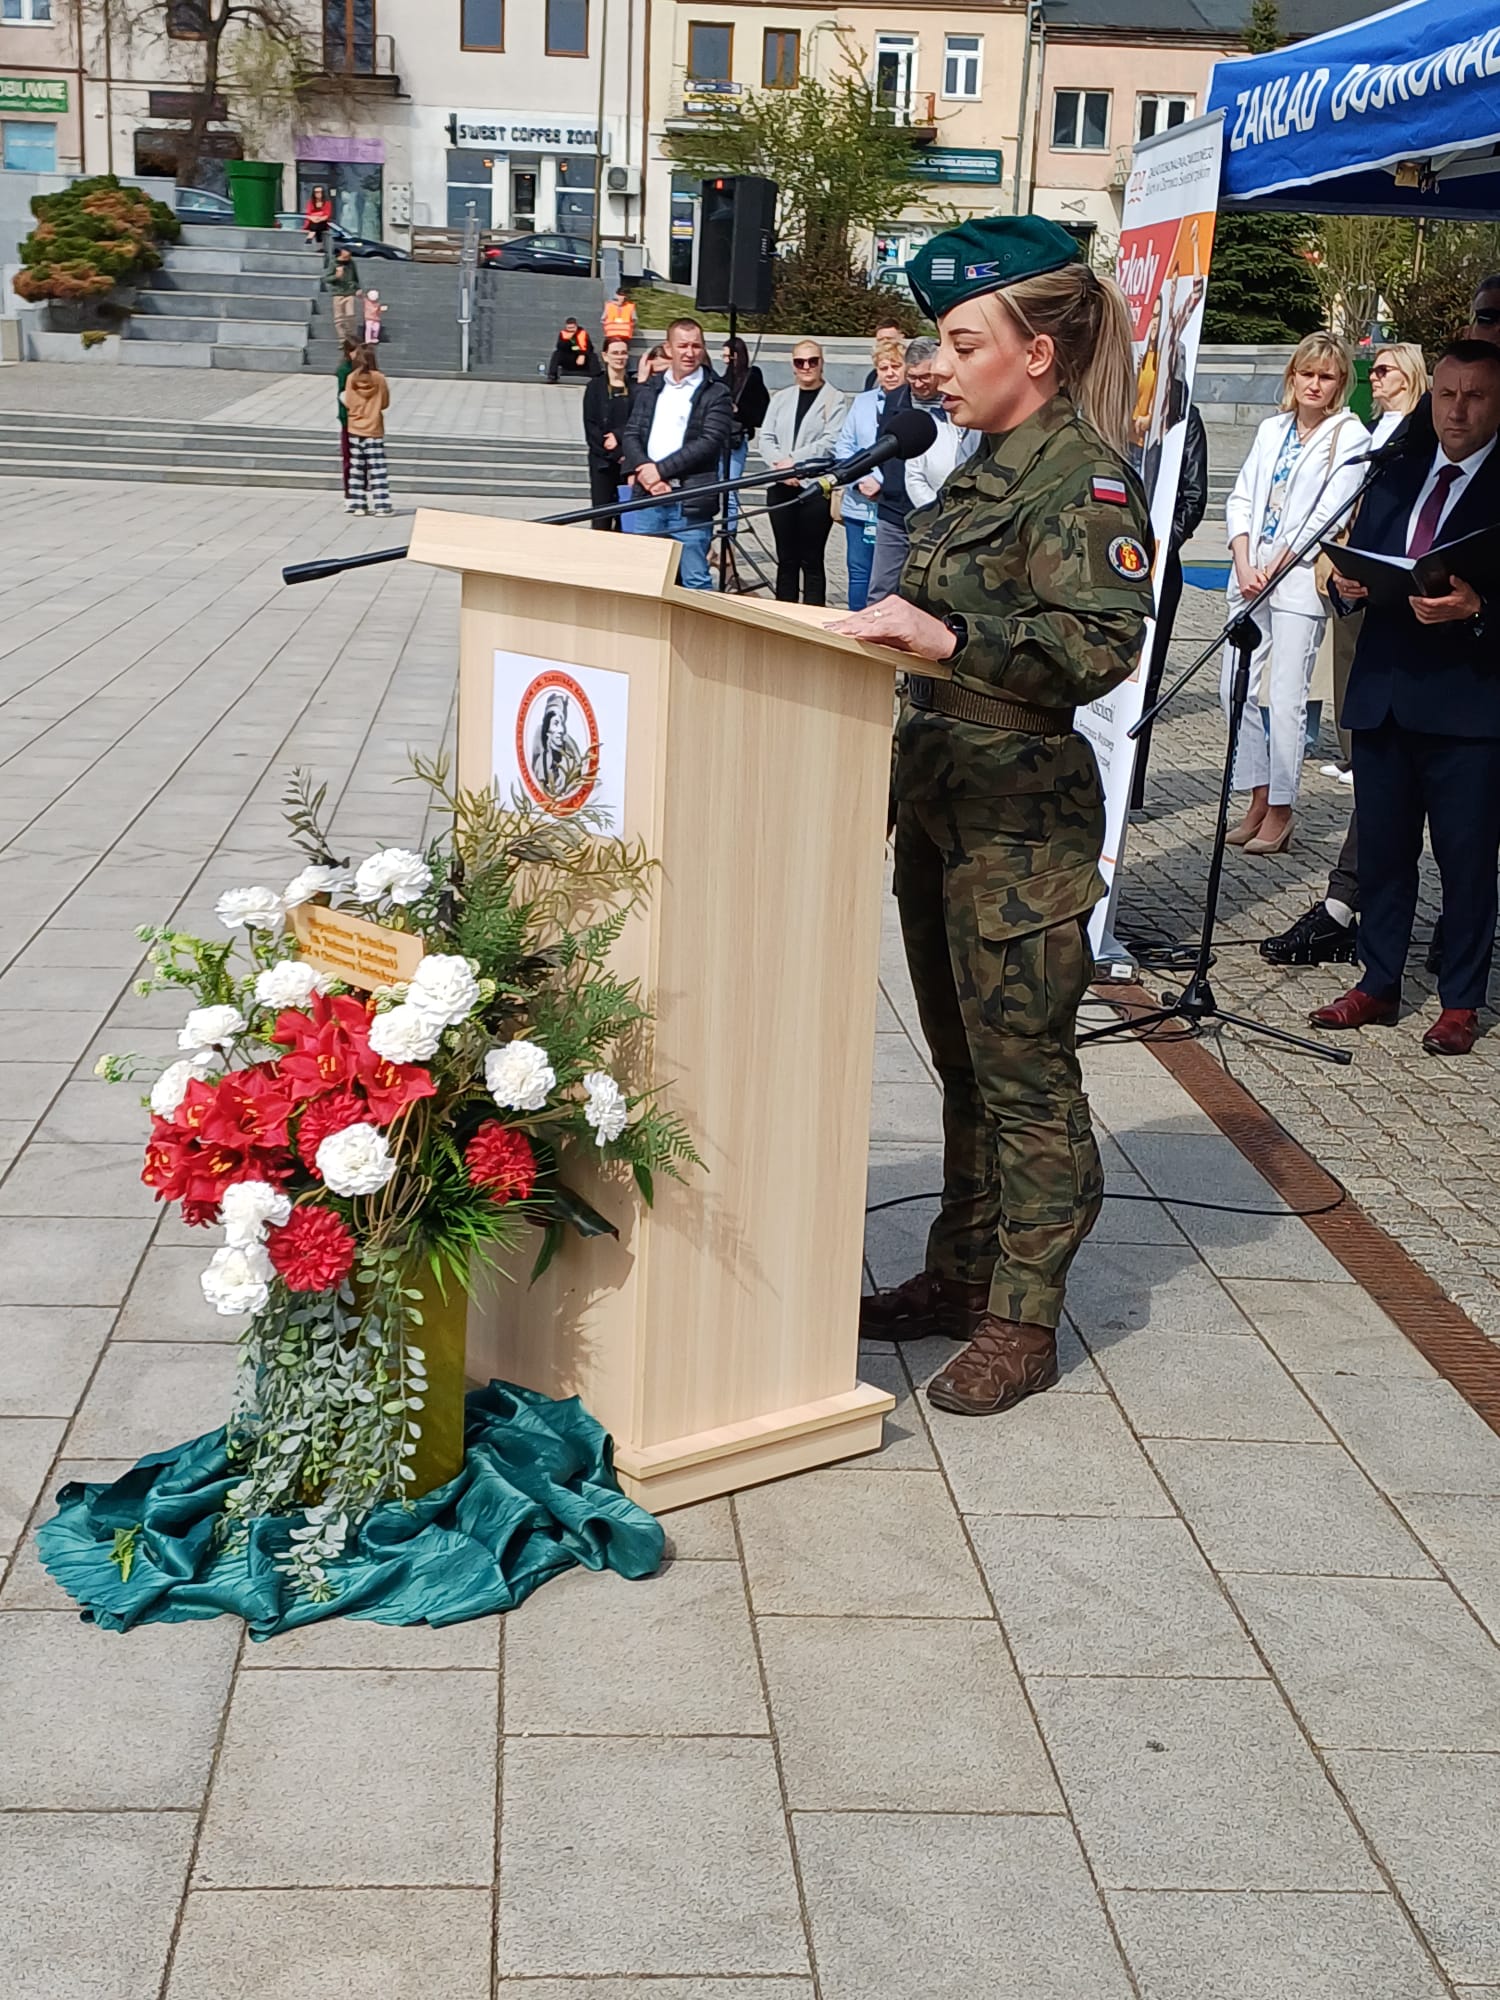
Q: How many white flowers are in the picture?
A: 13